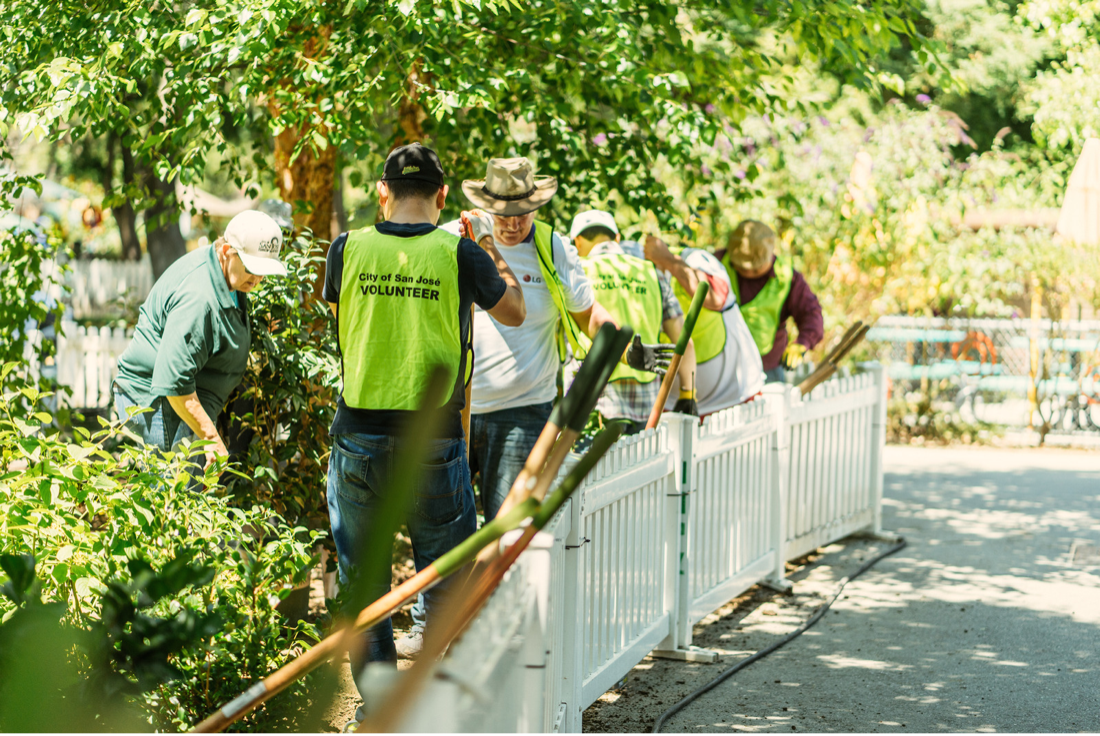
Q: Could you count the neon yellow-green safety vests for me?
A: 5